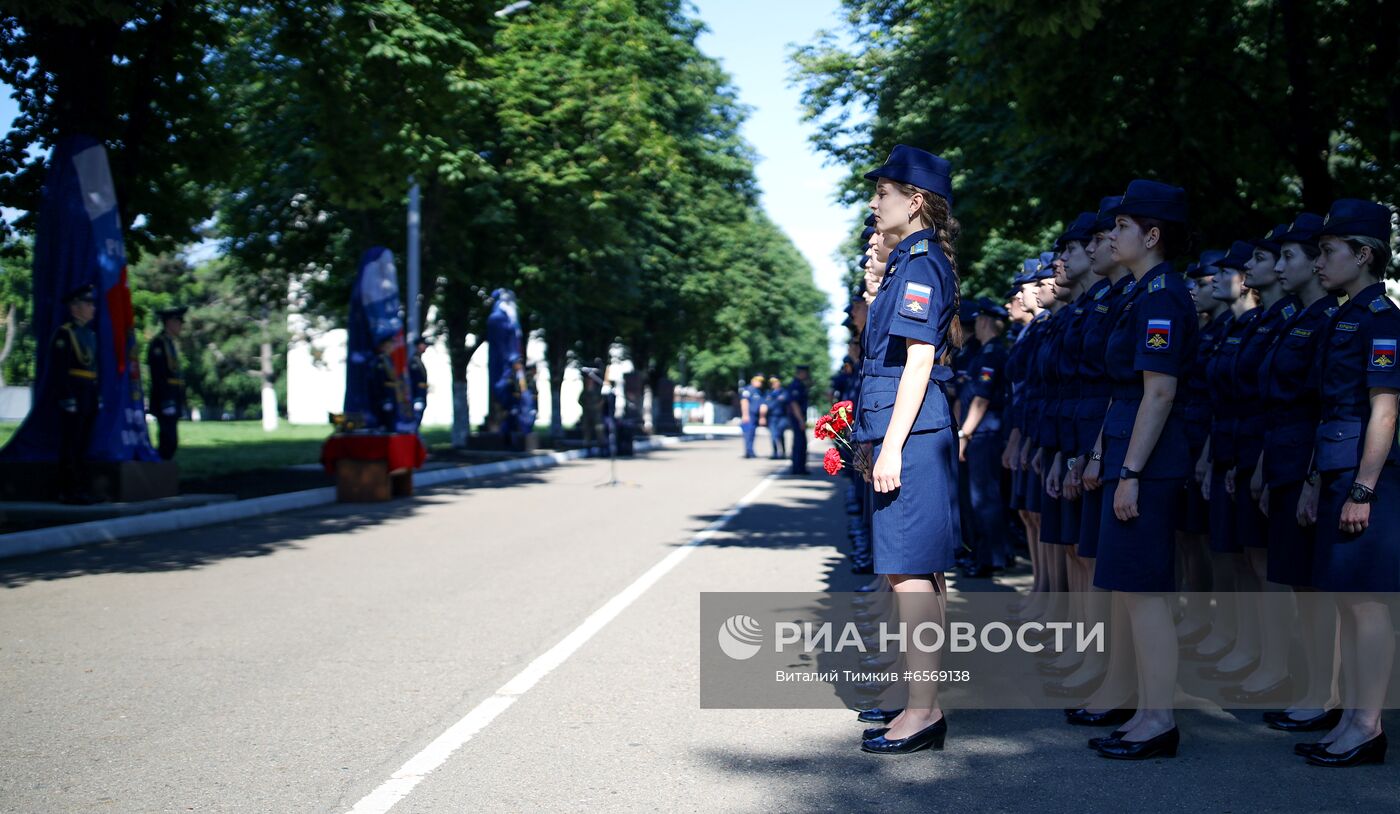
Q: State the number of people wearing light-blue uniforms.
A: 0